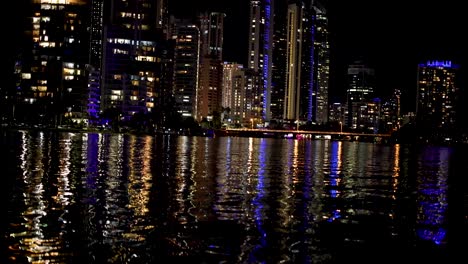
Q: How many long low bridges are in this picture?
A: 1